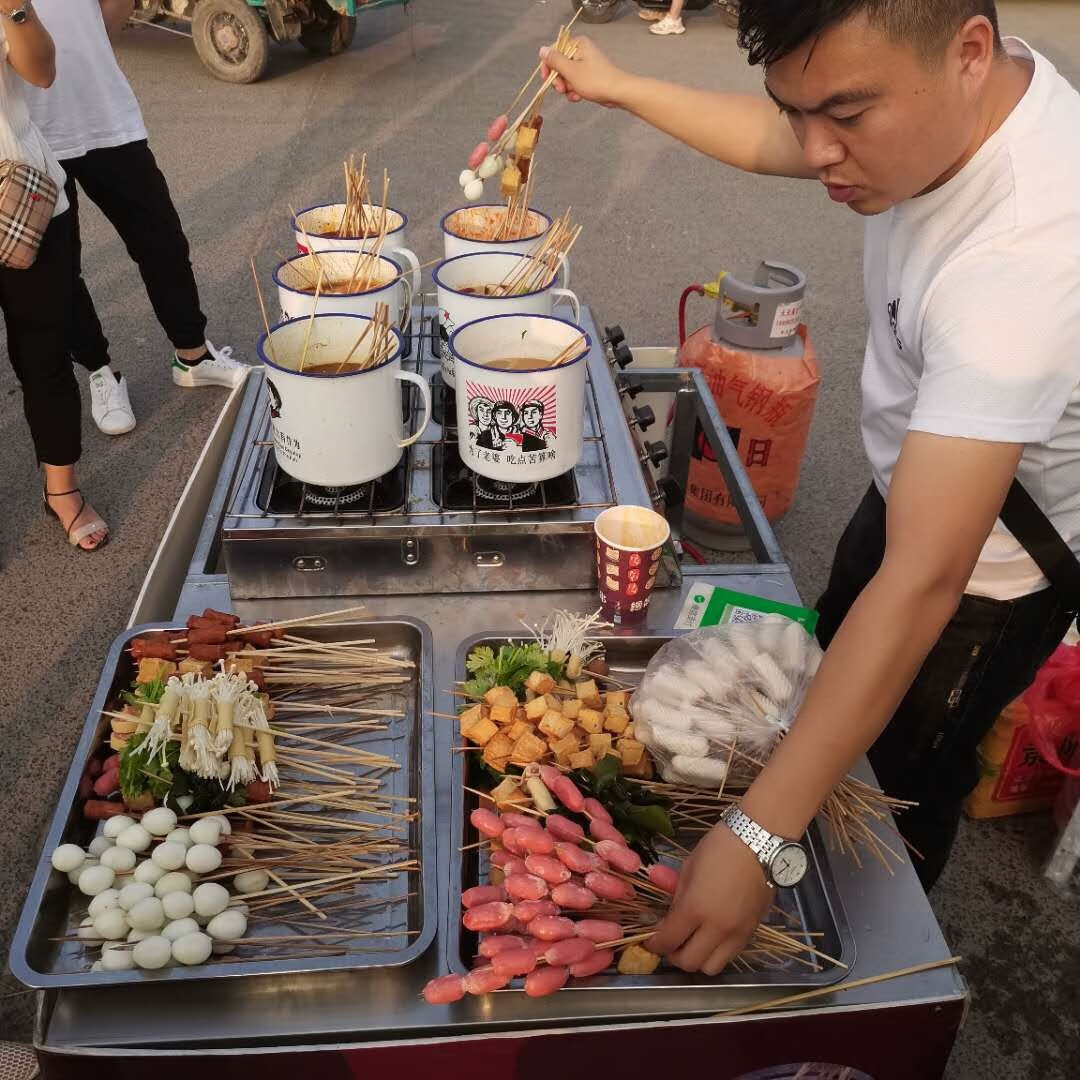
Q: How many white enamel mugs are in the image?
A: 6